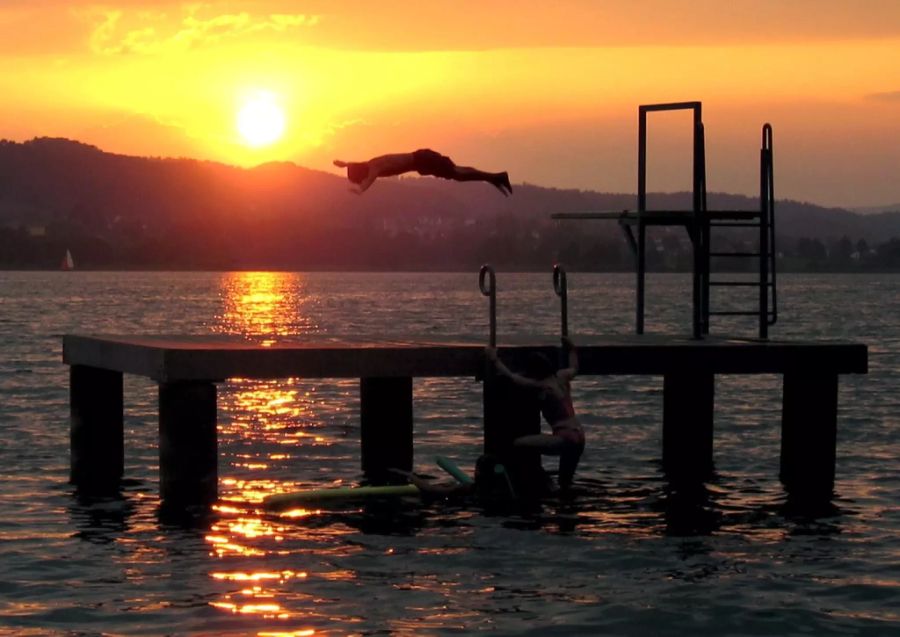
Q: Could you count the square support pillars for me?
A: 6